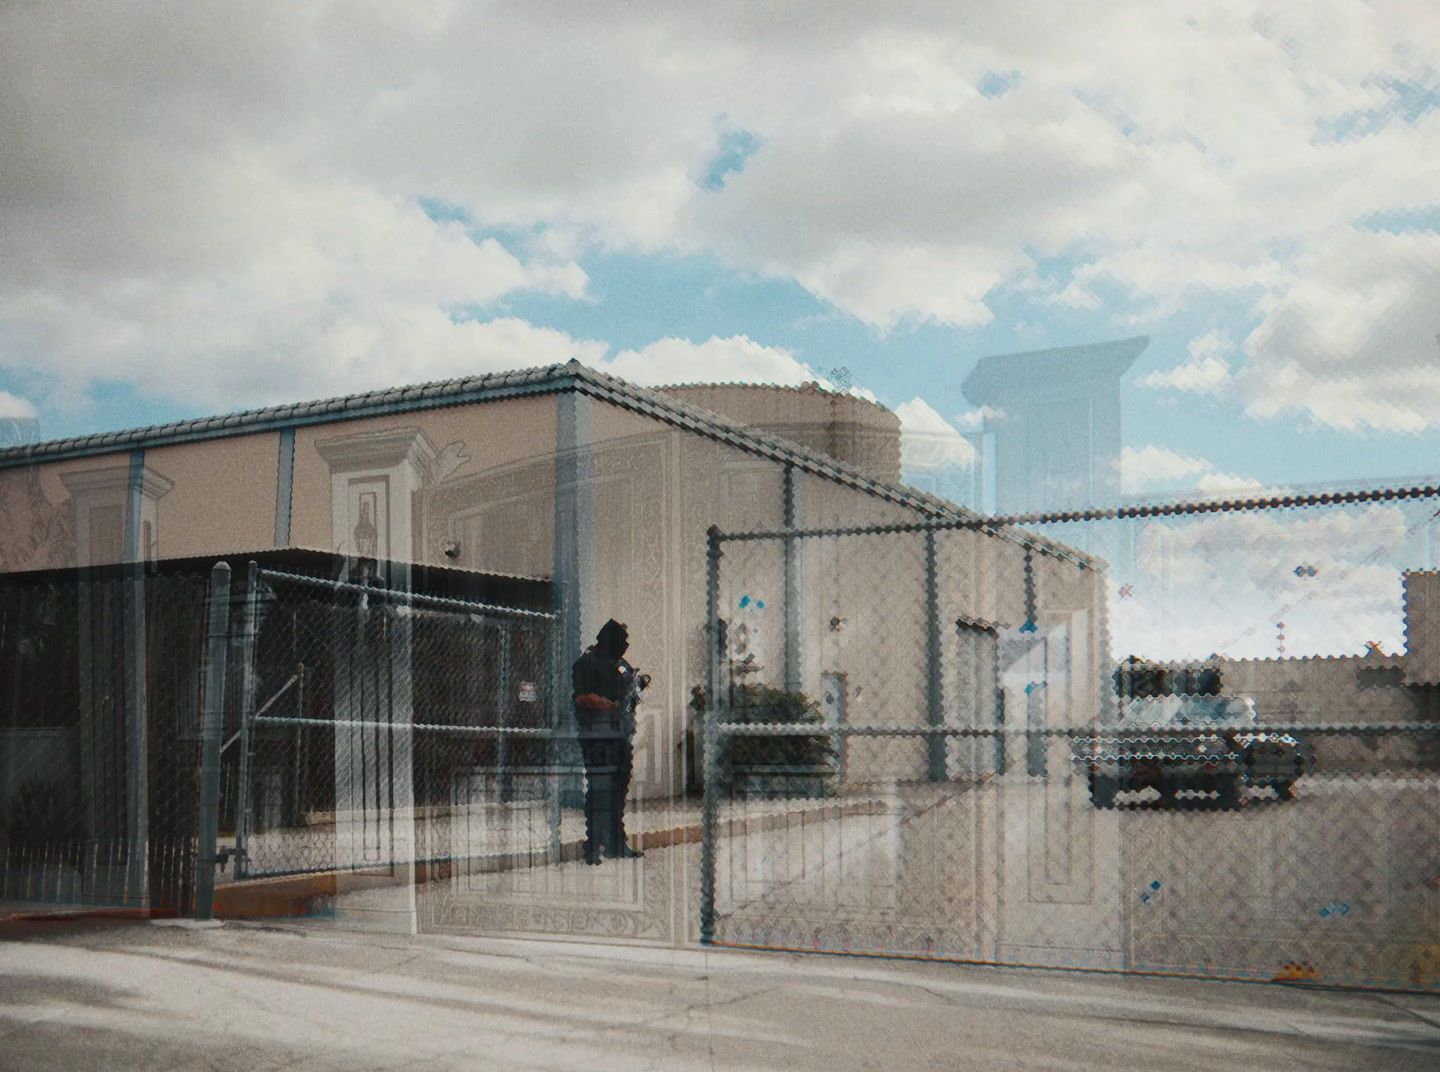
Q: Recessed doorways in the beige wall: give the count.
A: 2